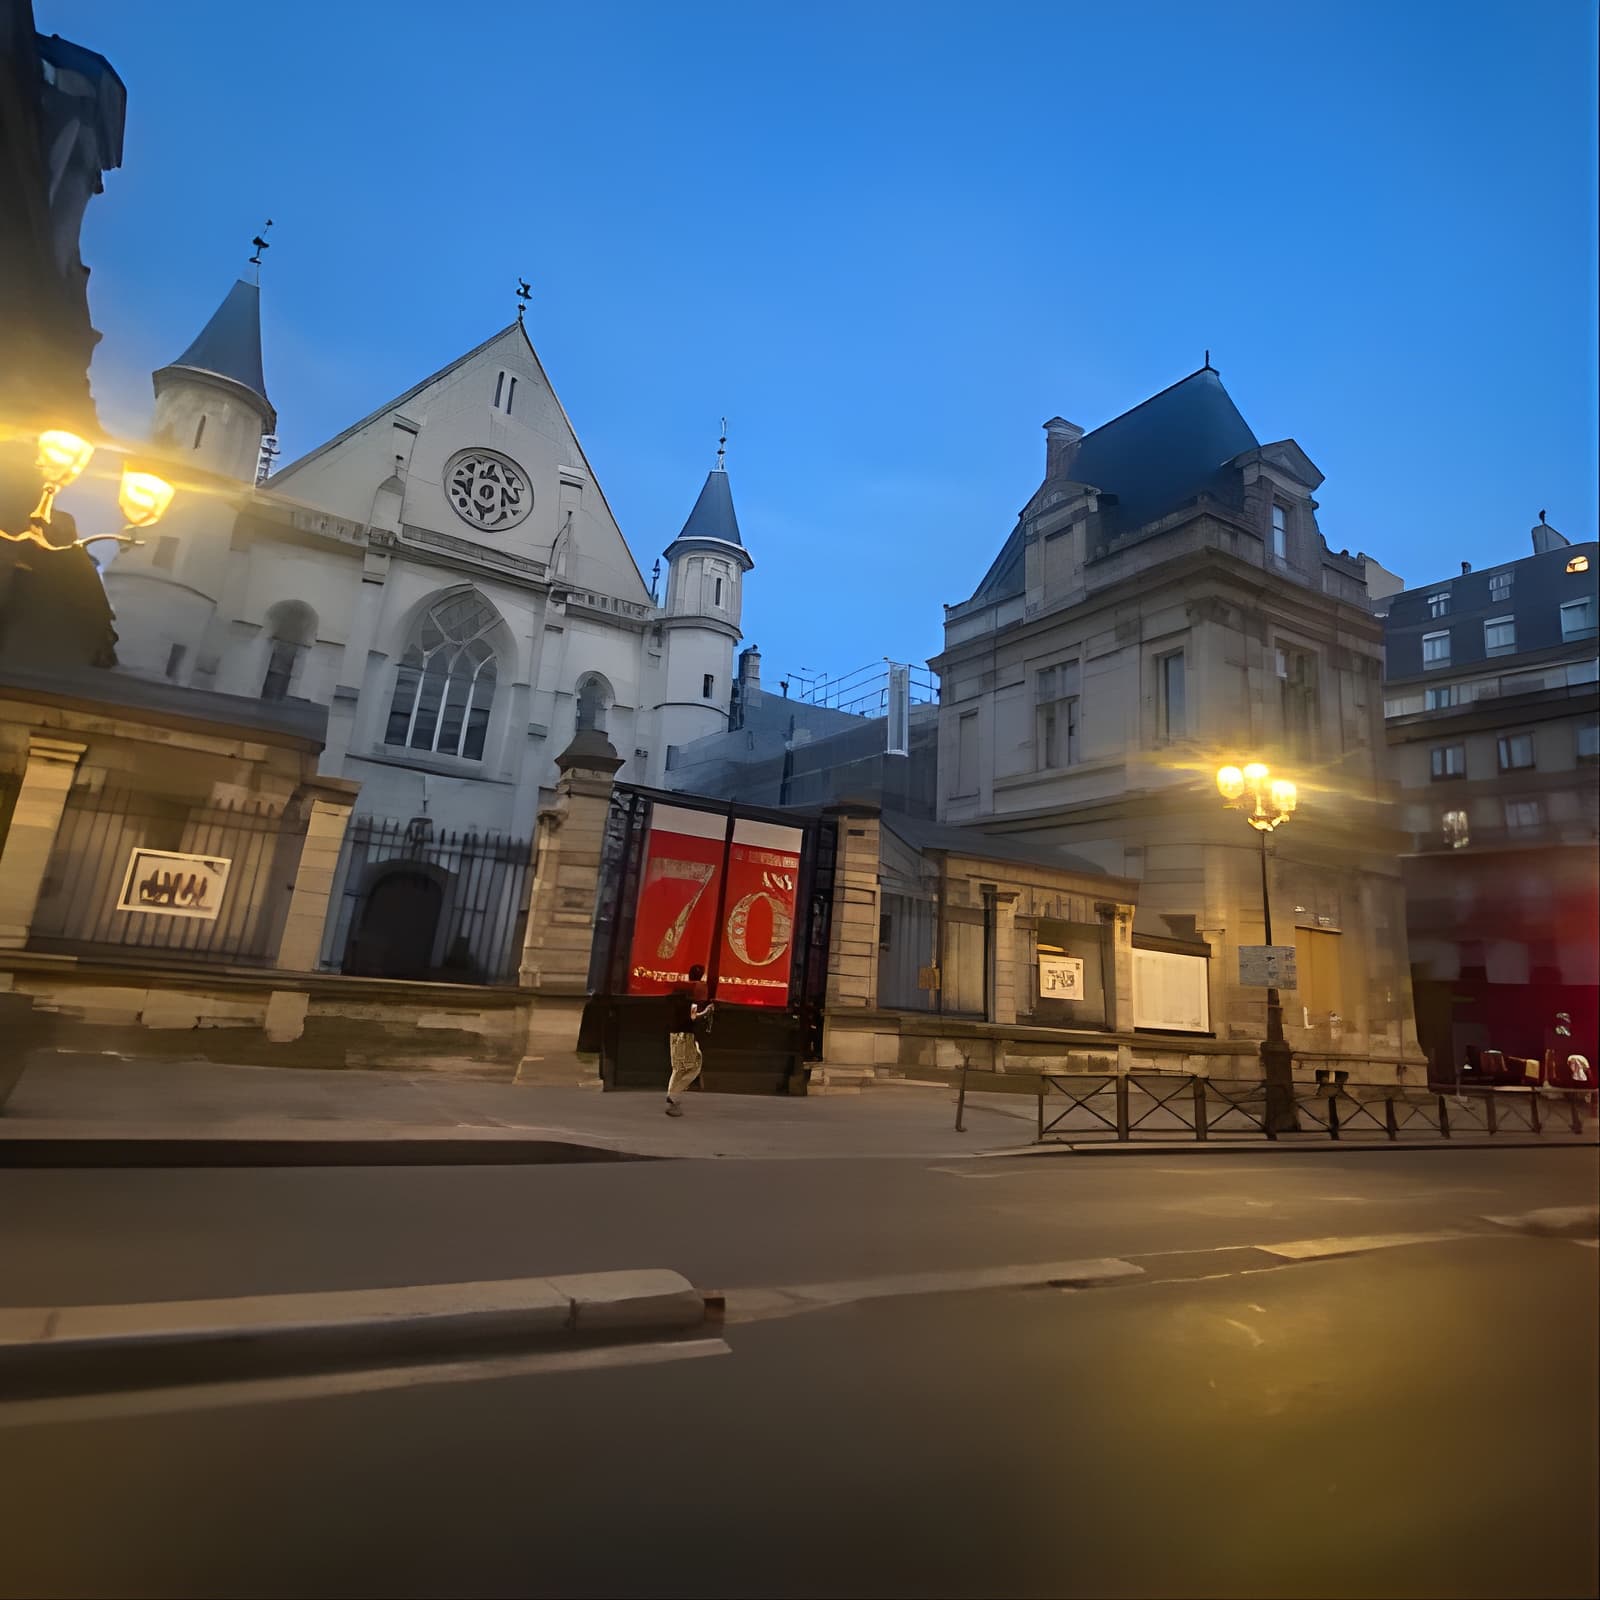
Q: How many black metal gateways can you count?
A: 1